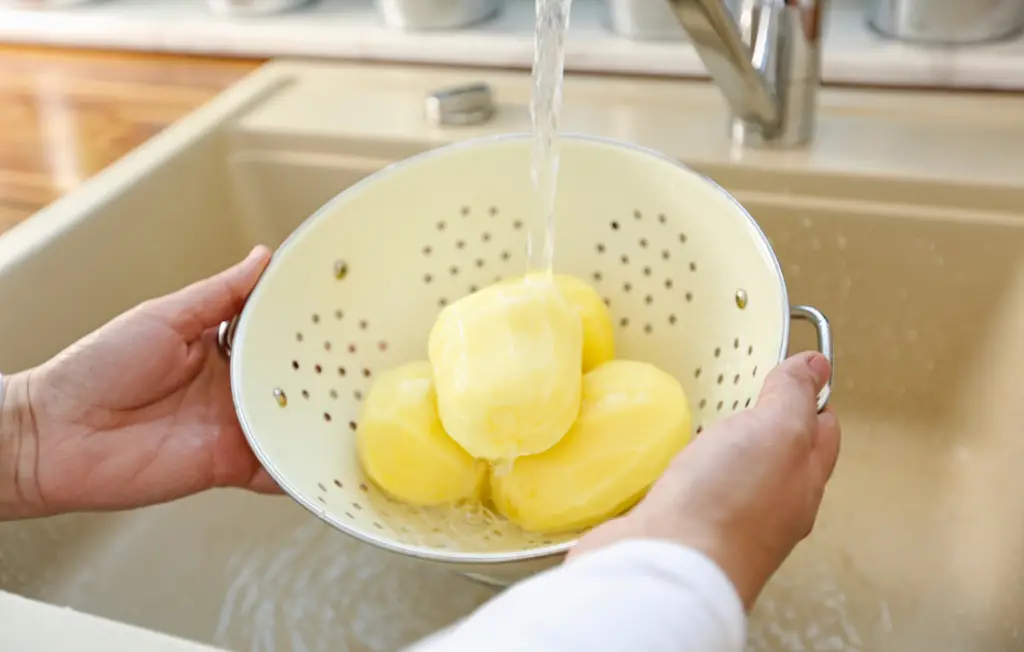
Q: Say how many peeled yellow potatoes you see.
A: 4